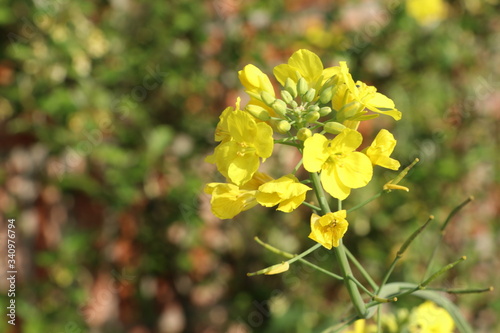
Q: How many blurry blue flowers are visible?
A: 0